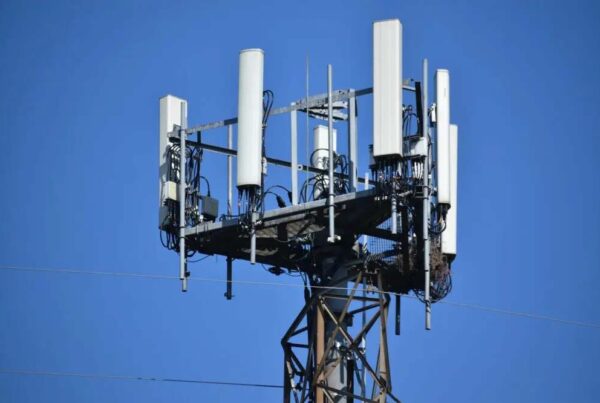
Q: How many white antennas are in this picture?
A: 6